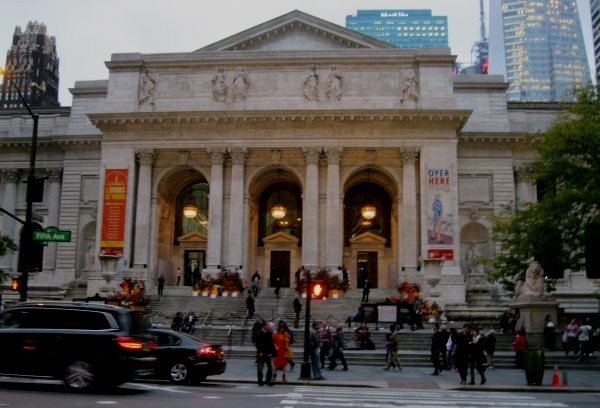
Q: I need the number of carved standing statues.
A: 6